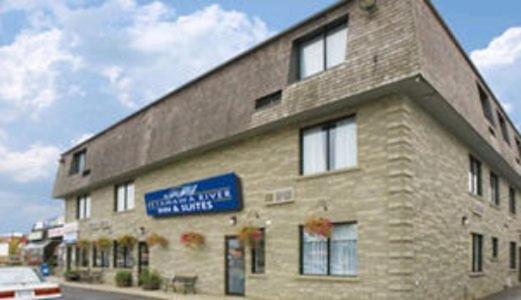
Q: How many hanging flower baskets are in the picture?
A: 7